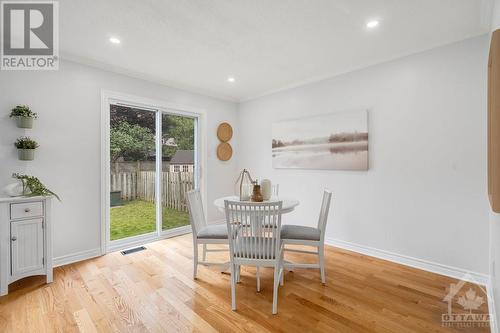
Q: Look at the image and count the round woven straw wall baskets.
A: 2